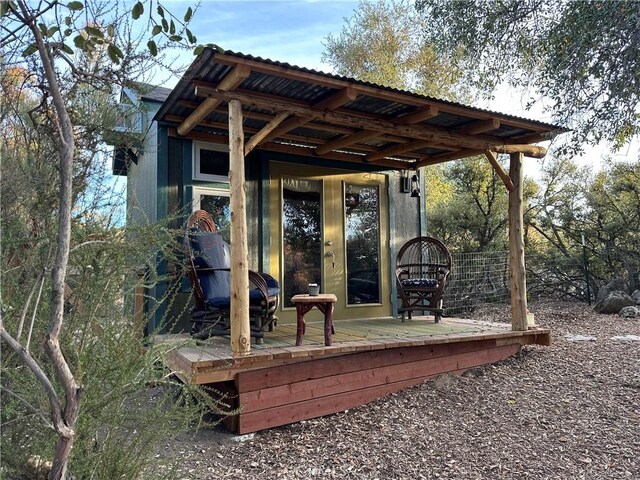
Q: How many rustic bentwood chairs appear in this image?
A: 2